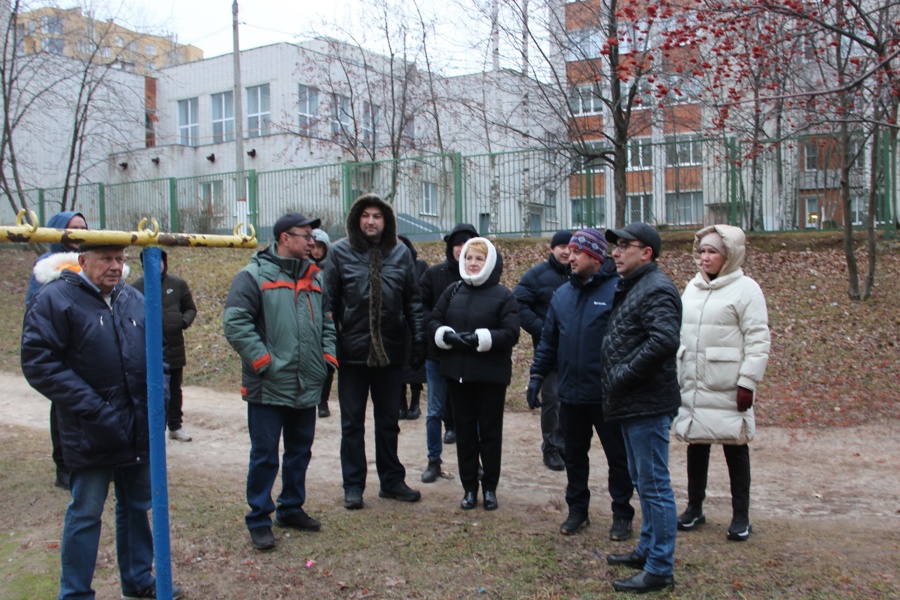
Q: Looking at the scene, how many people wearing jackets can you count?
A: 13